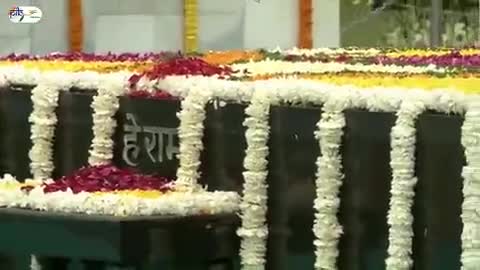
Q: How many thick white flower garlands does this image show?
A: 7